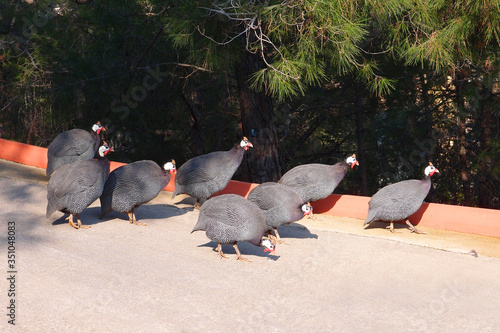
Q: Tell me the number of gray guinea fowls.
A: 8